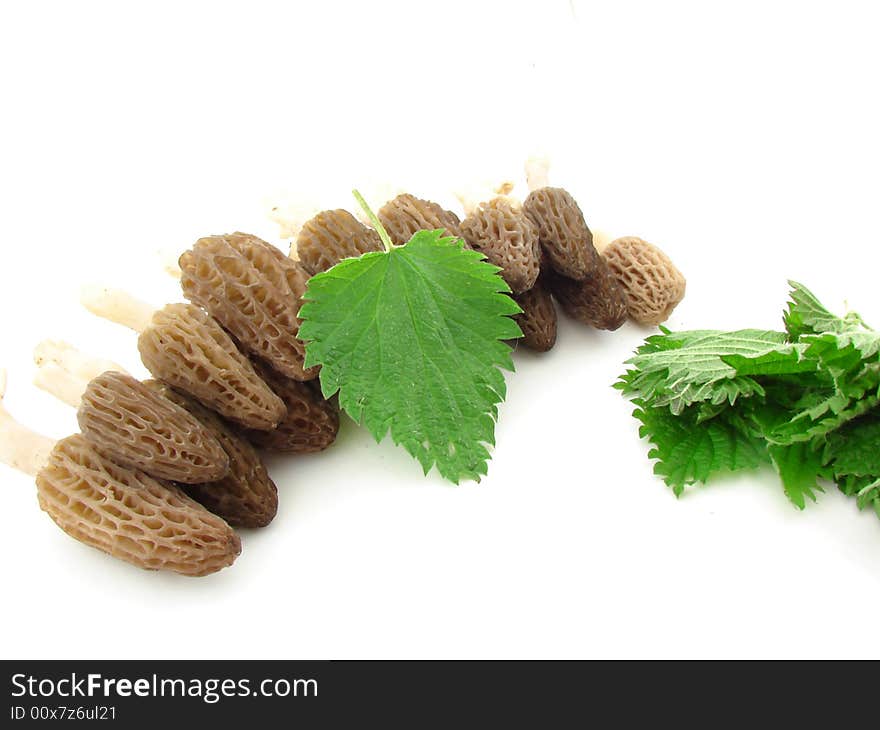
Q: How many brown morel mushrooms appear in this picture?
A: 13